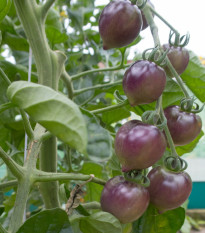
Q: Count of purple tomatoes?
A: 8